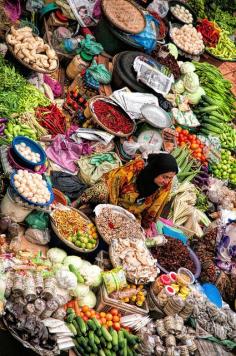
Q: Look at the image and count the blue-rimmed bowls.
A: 2